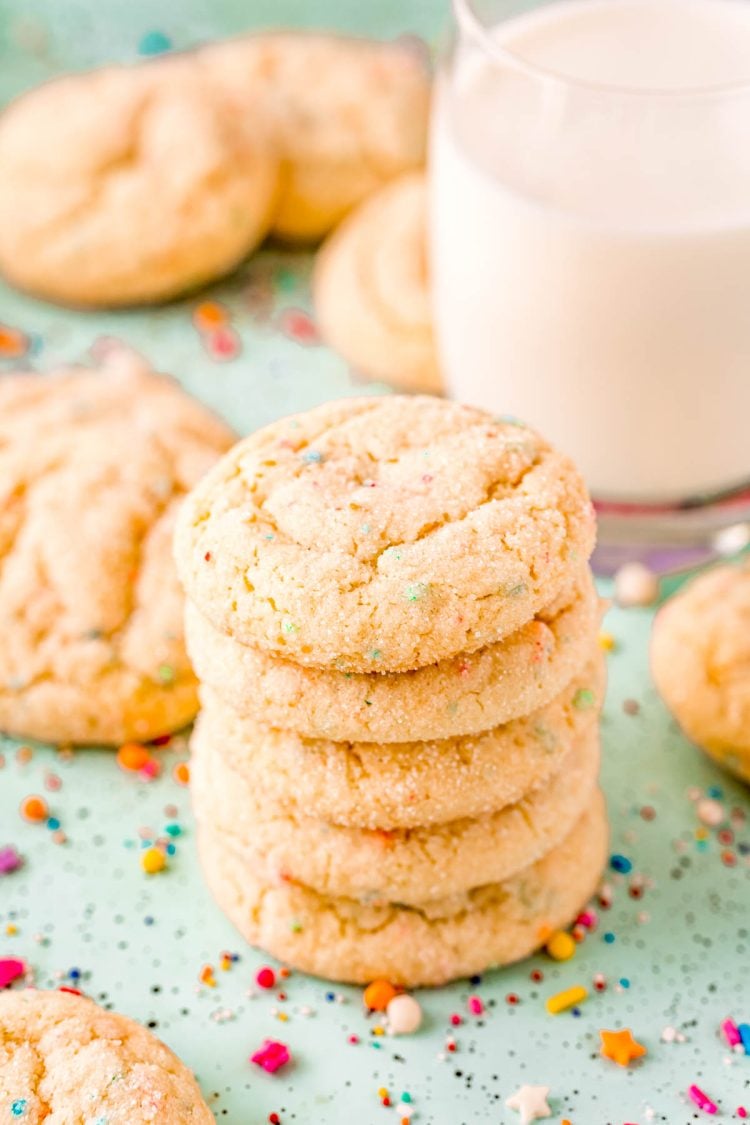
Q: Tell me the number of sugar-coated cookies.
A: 11